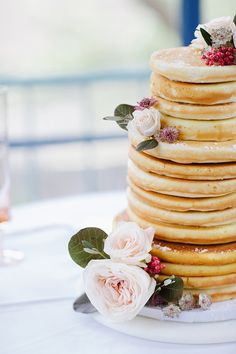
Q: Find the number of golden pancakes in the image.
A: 14